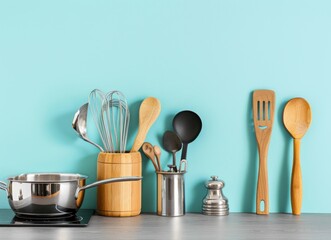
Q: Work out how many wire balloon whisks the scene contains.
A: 2